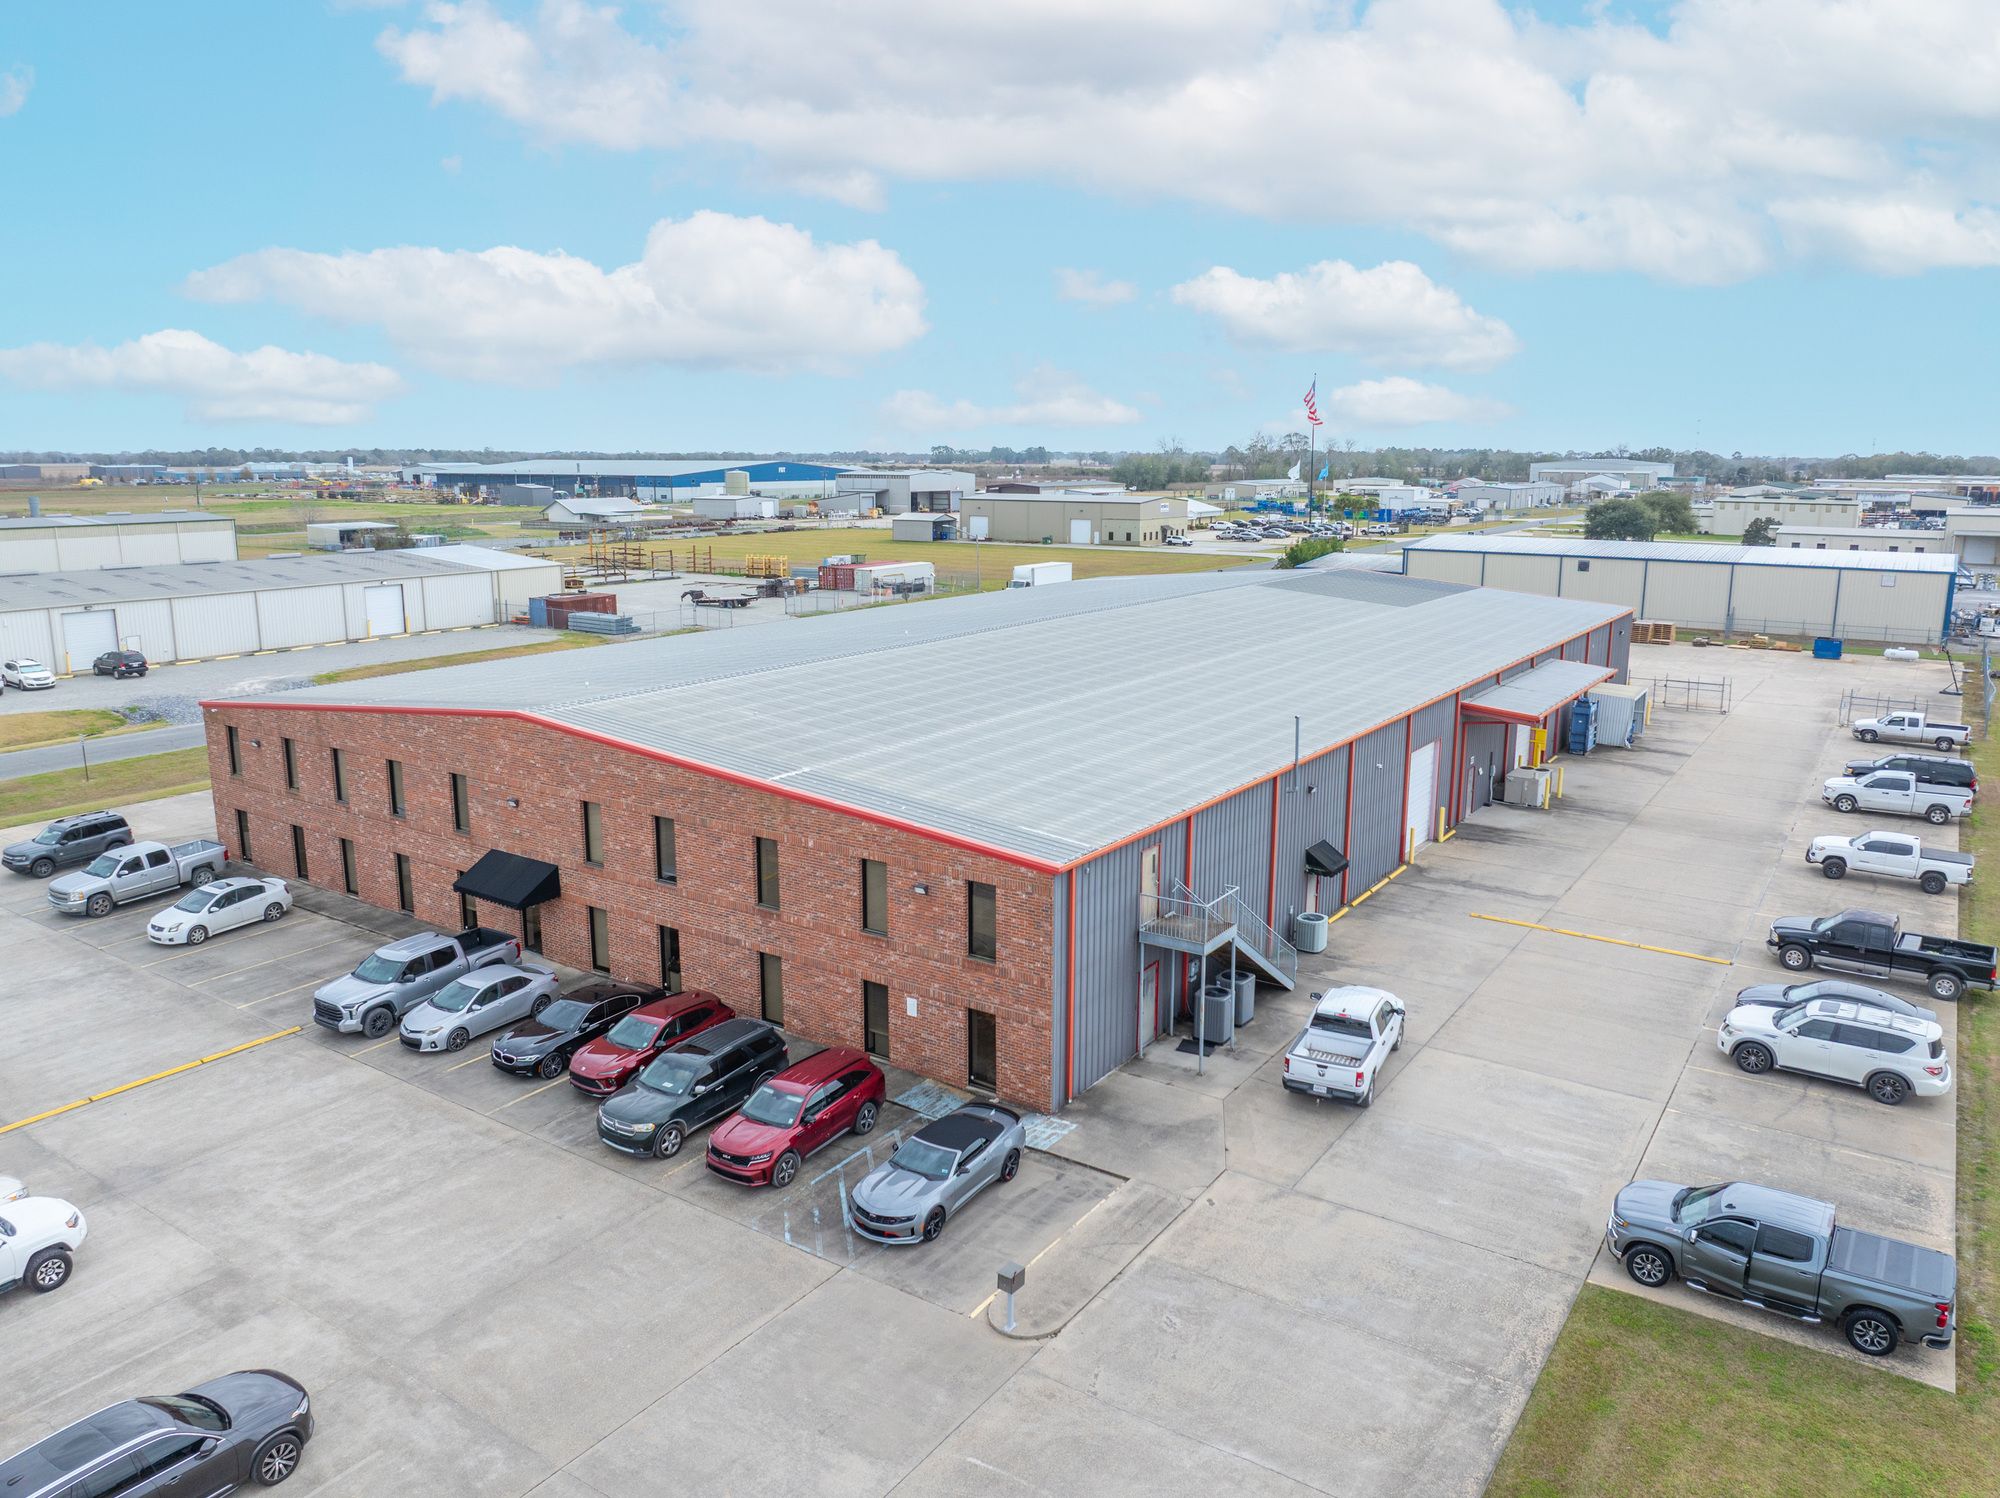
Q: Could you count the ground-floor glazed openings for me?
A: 11